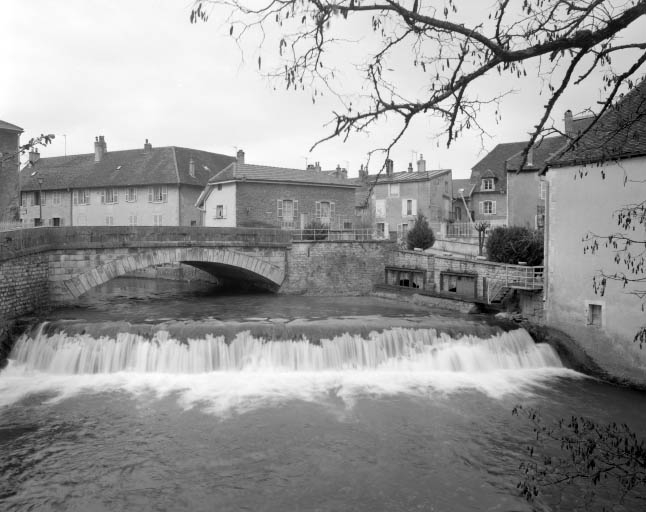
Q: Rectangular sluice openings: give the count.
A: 2